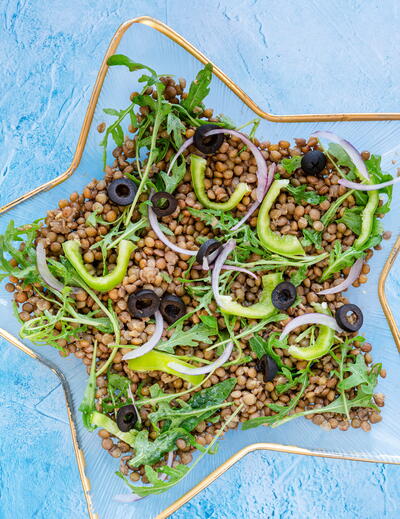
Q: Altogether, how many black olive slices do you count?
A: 11